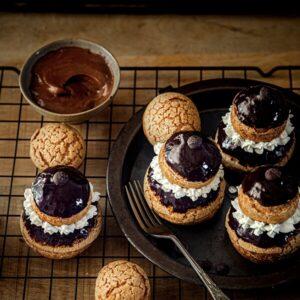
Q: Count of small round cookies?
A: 3